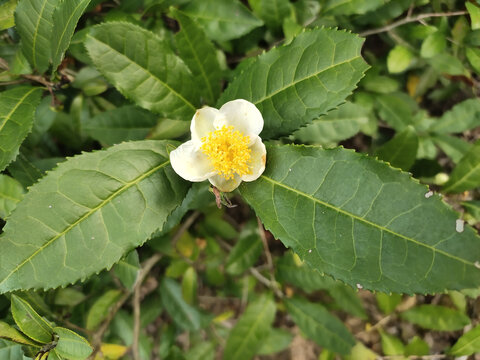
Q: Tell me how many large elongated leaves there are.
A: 4